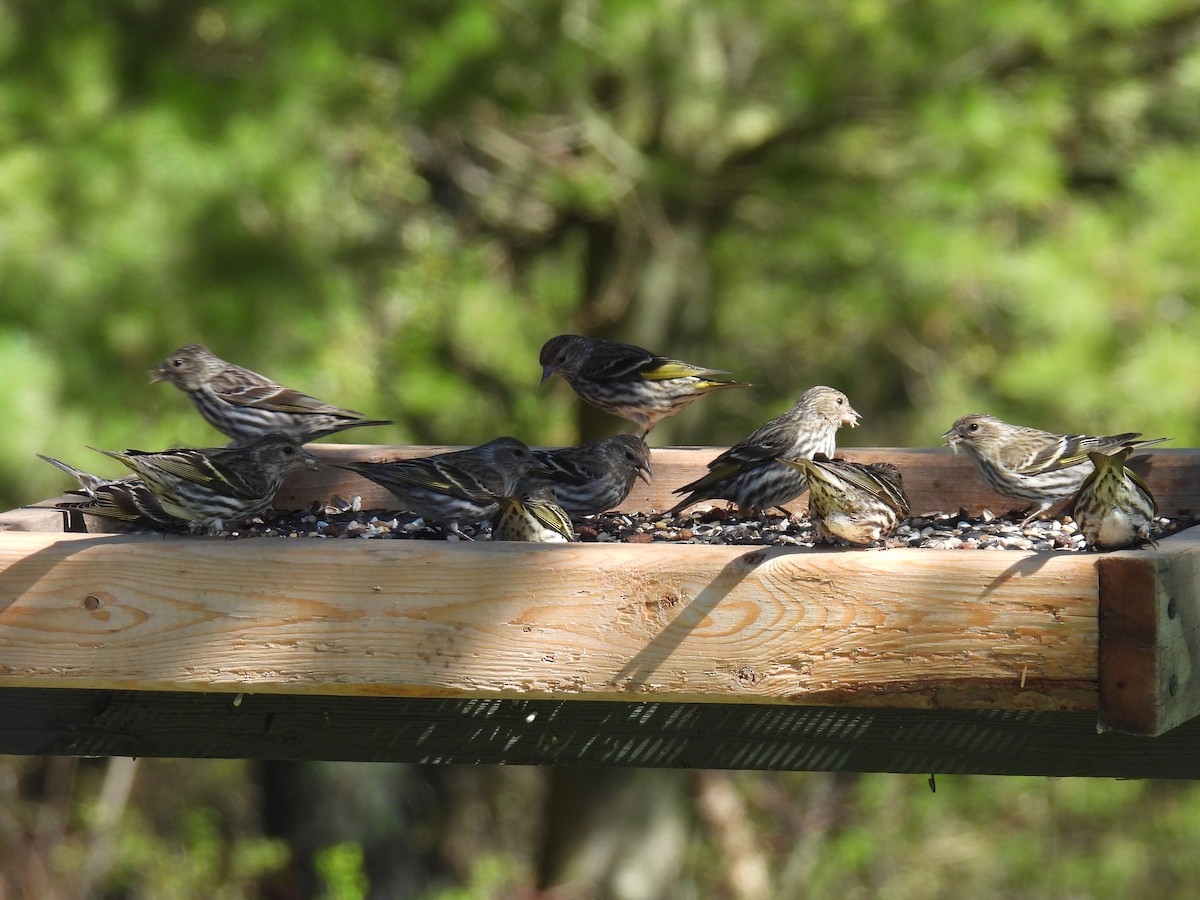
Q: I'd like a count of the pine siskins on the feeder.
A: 11